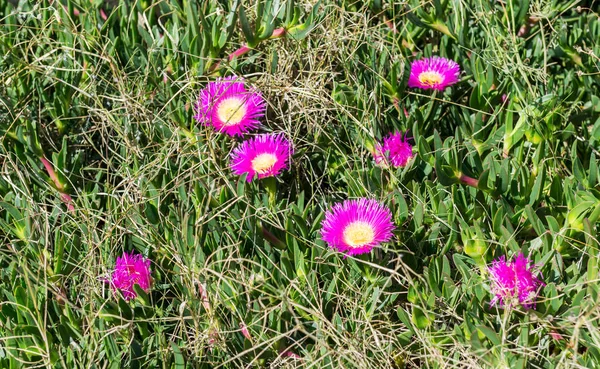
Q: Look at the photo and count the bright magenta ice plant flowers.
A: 7